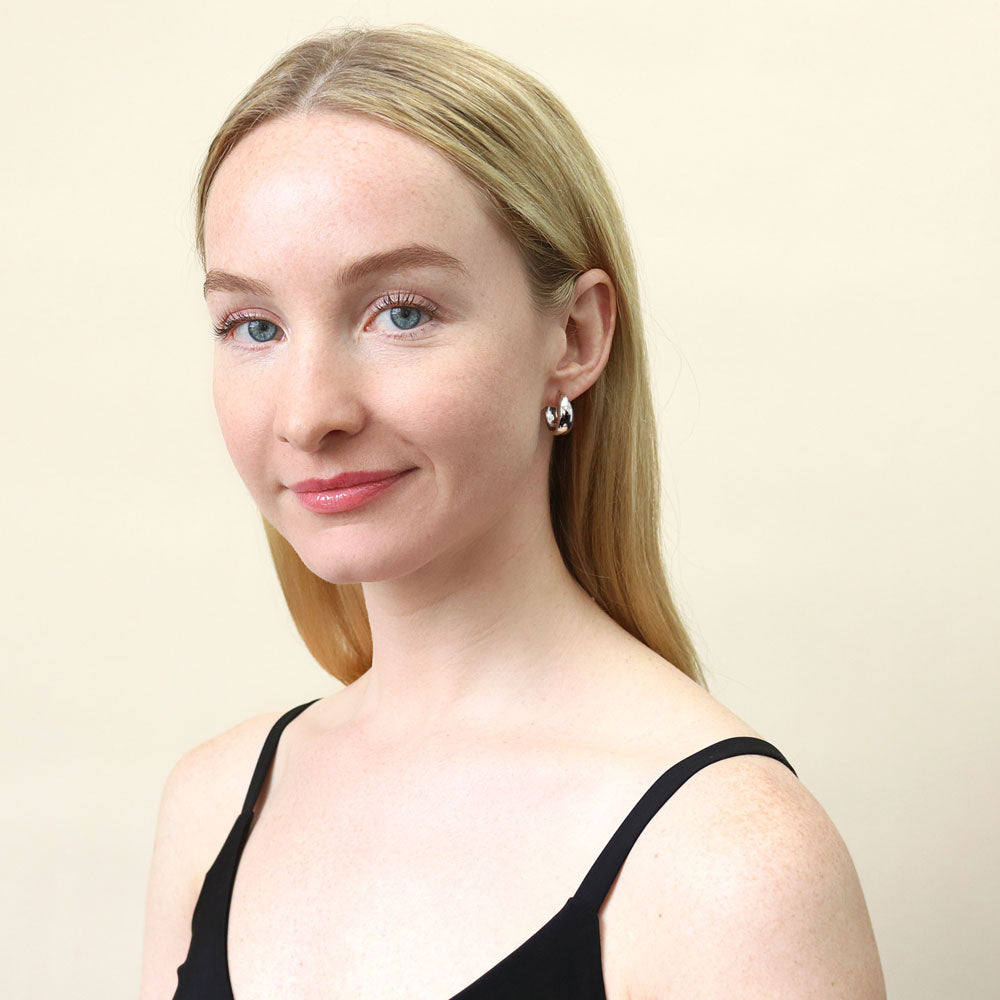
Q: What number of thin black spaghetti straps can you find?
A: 2